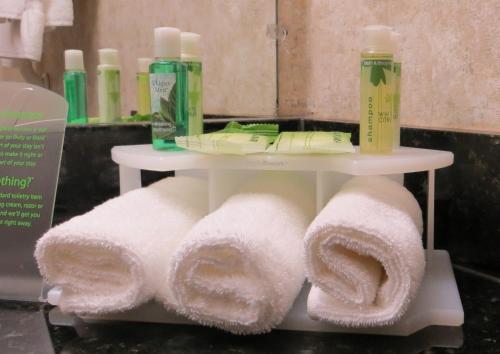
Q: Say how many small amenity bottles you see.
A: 4